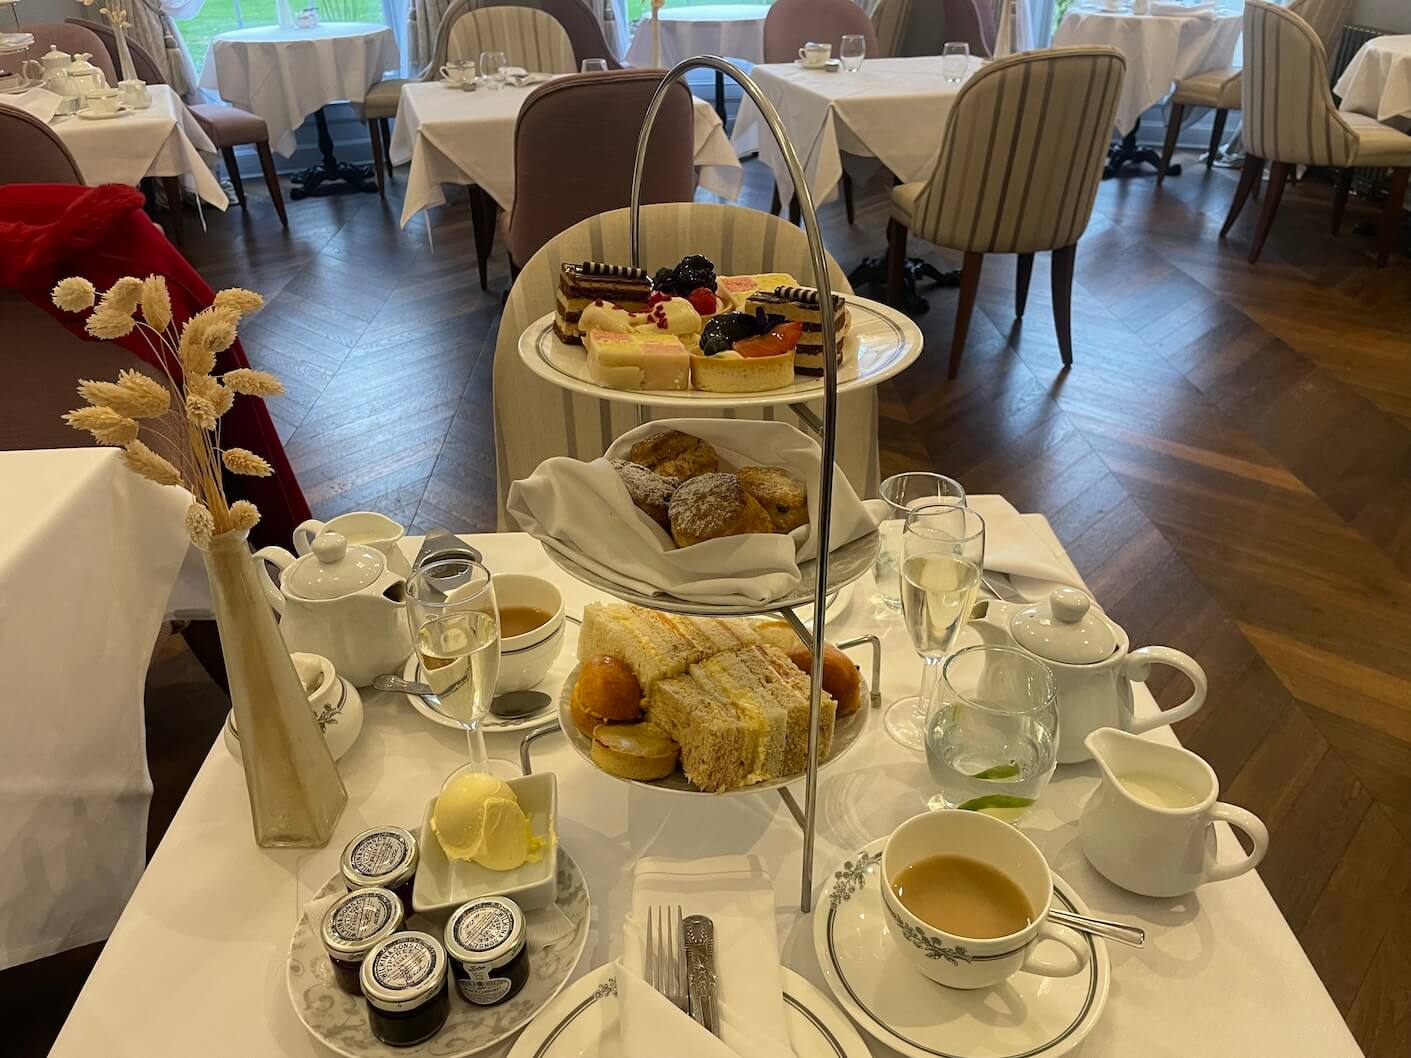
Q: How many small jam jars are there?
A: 4